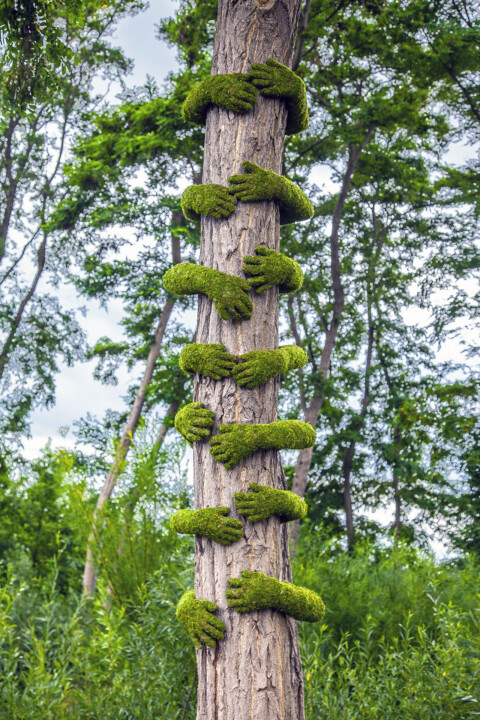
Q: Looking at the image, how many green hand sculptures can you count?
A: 14